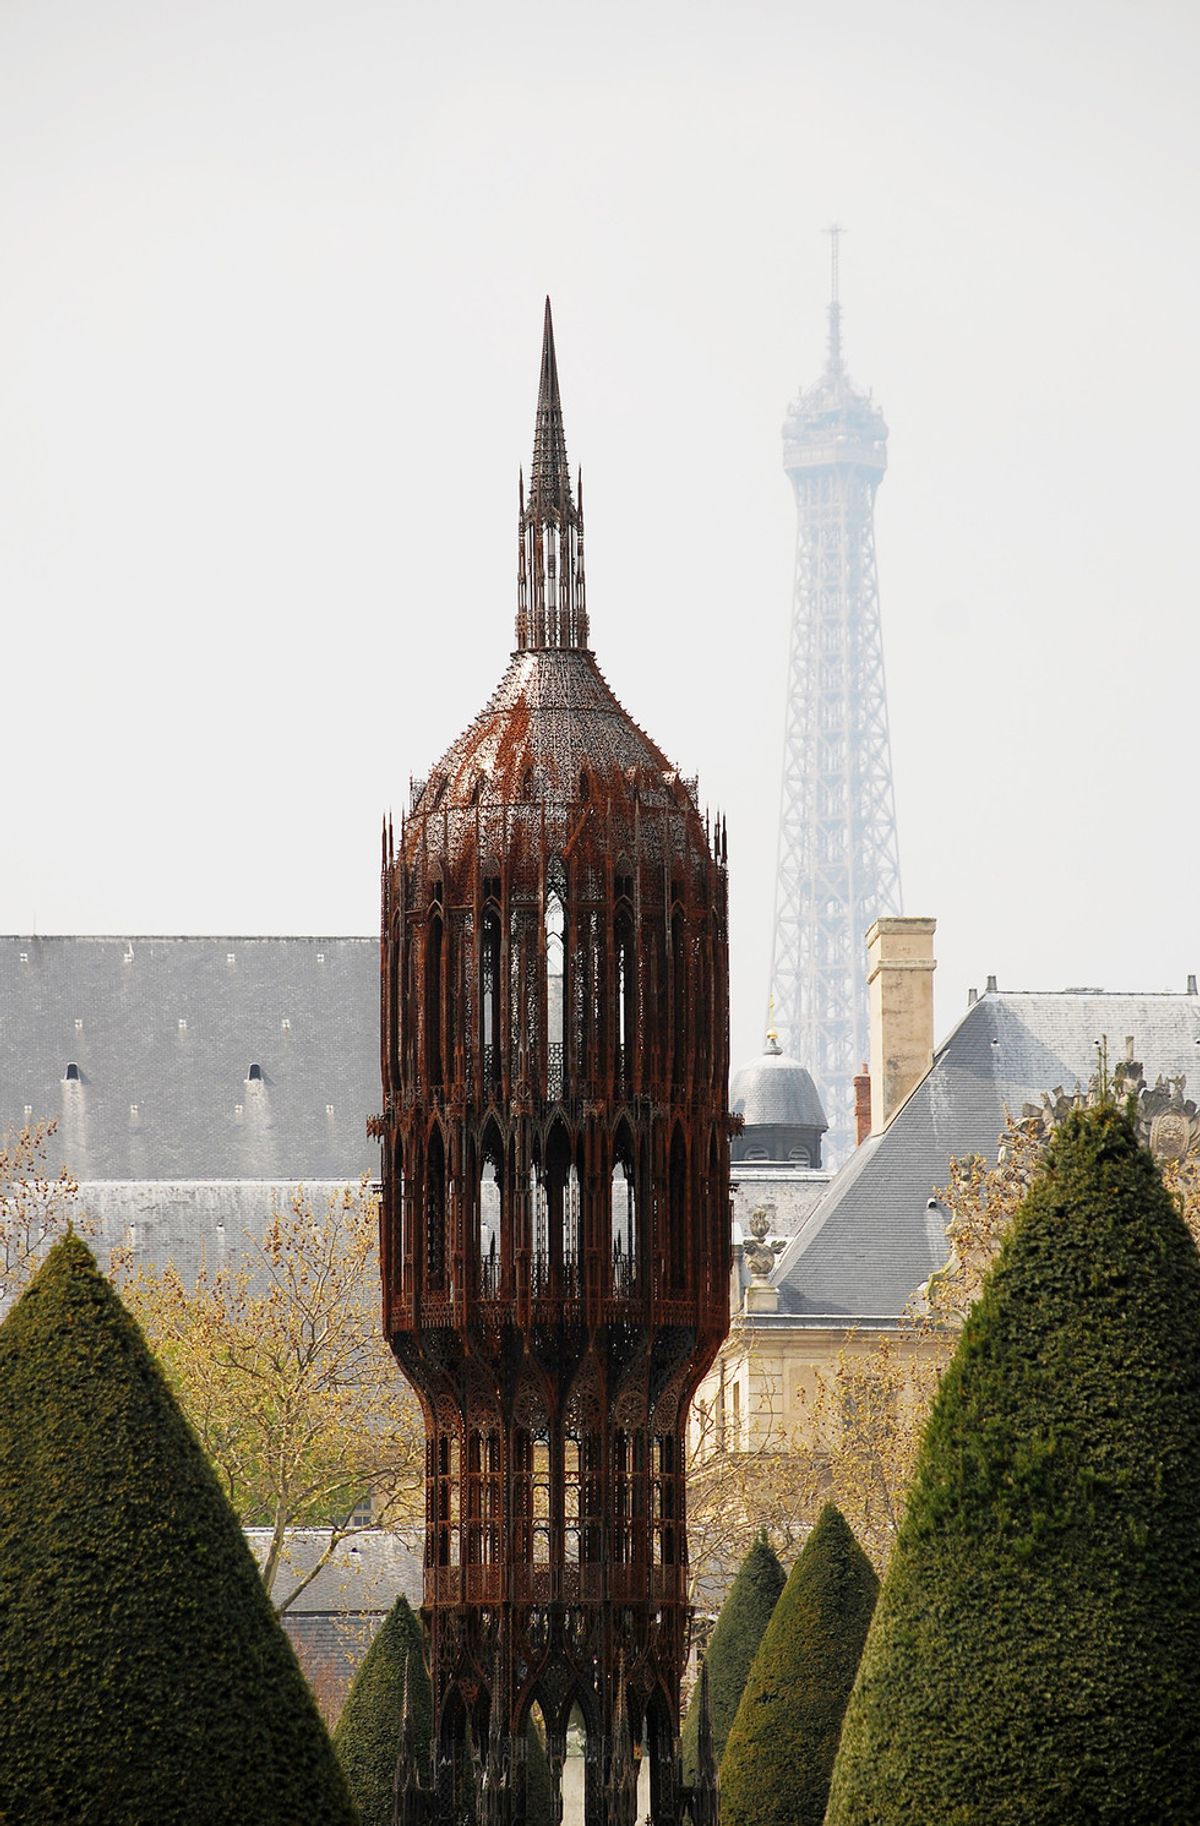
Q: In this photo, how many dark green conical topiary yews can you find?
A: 5